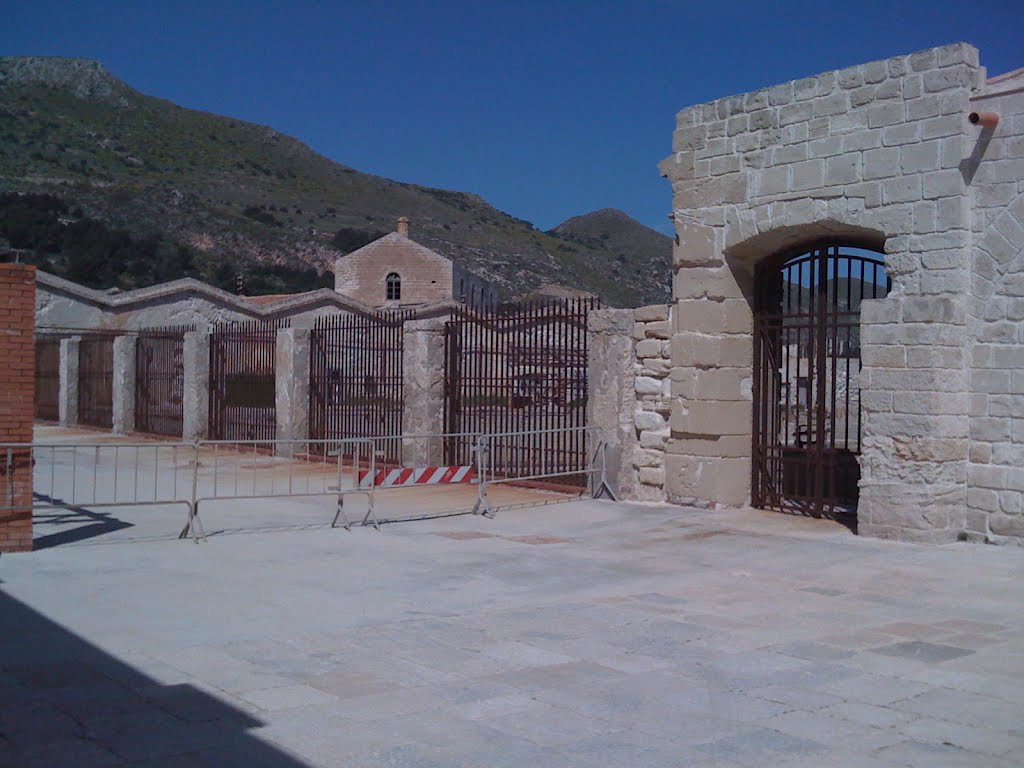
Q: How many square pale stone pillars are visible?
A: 6